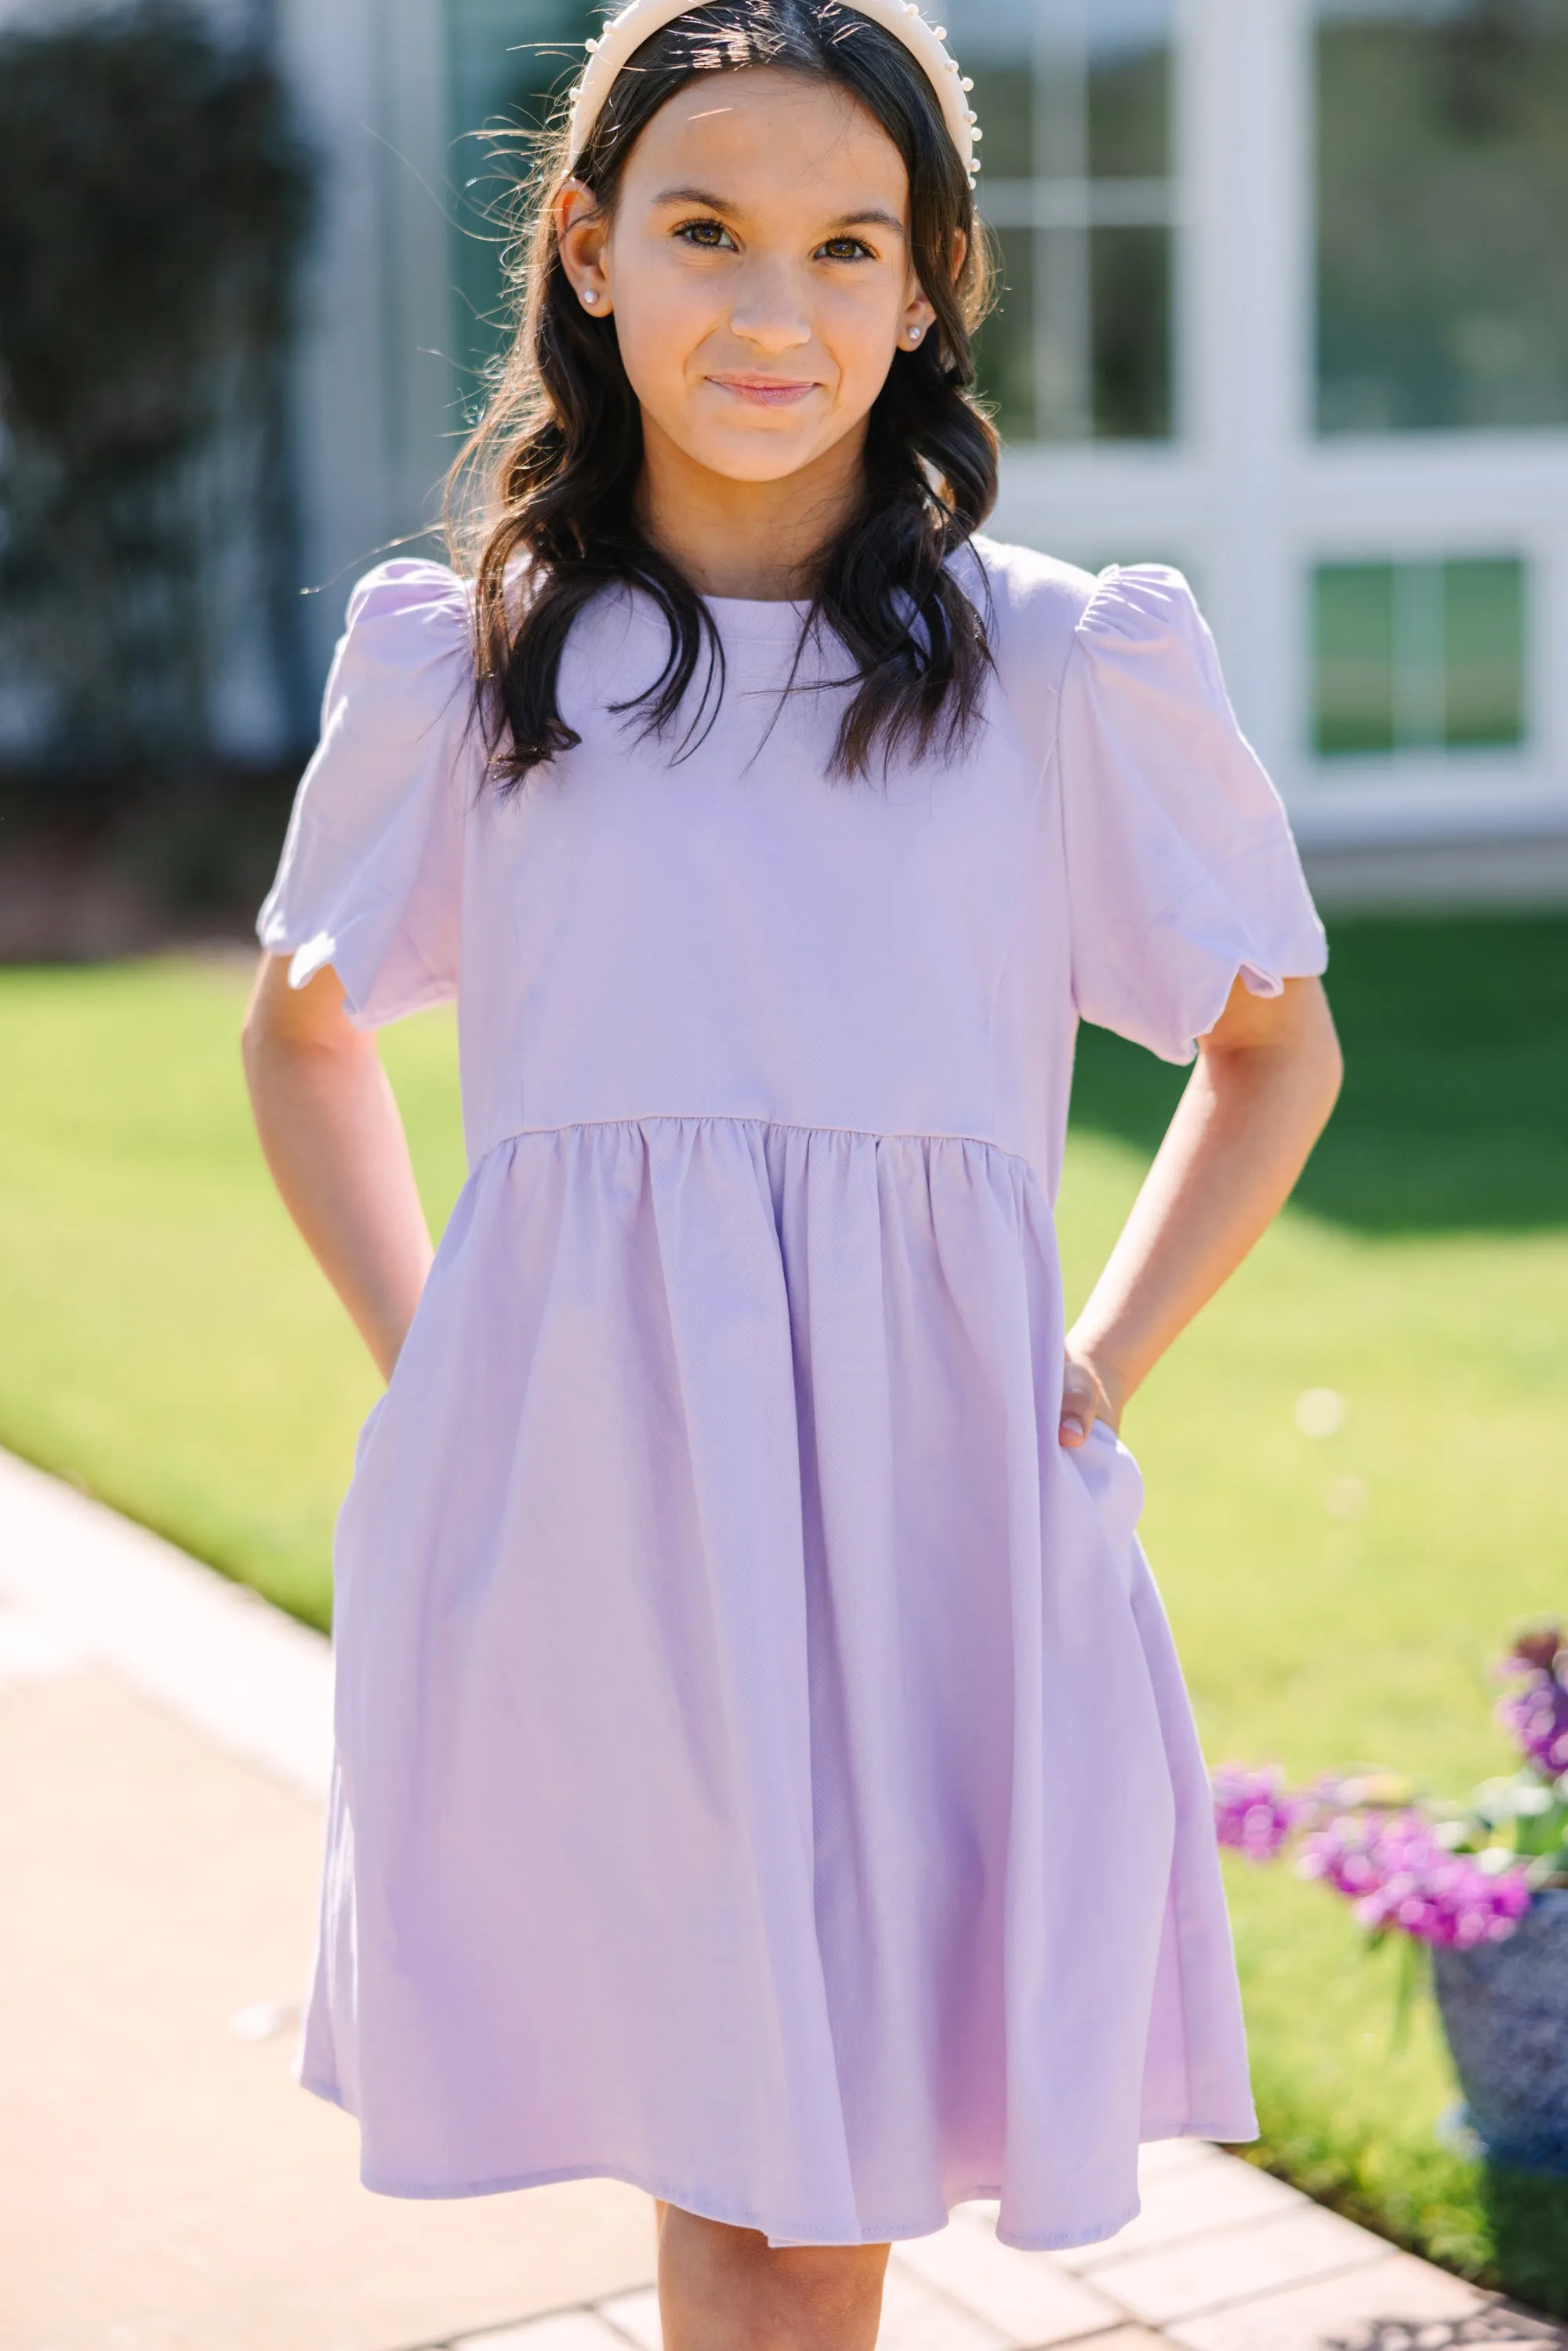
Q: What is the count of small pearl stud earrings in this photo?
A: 2